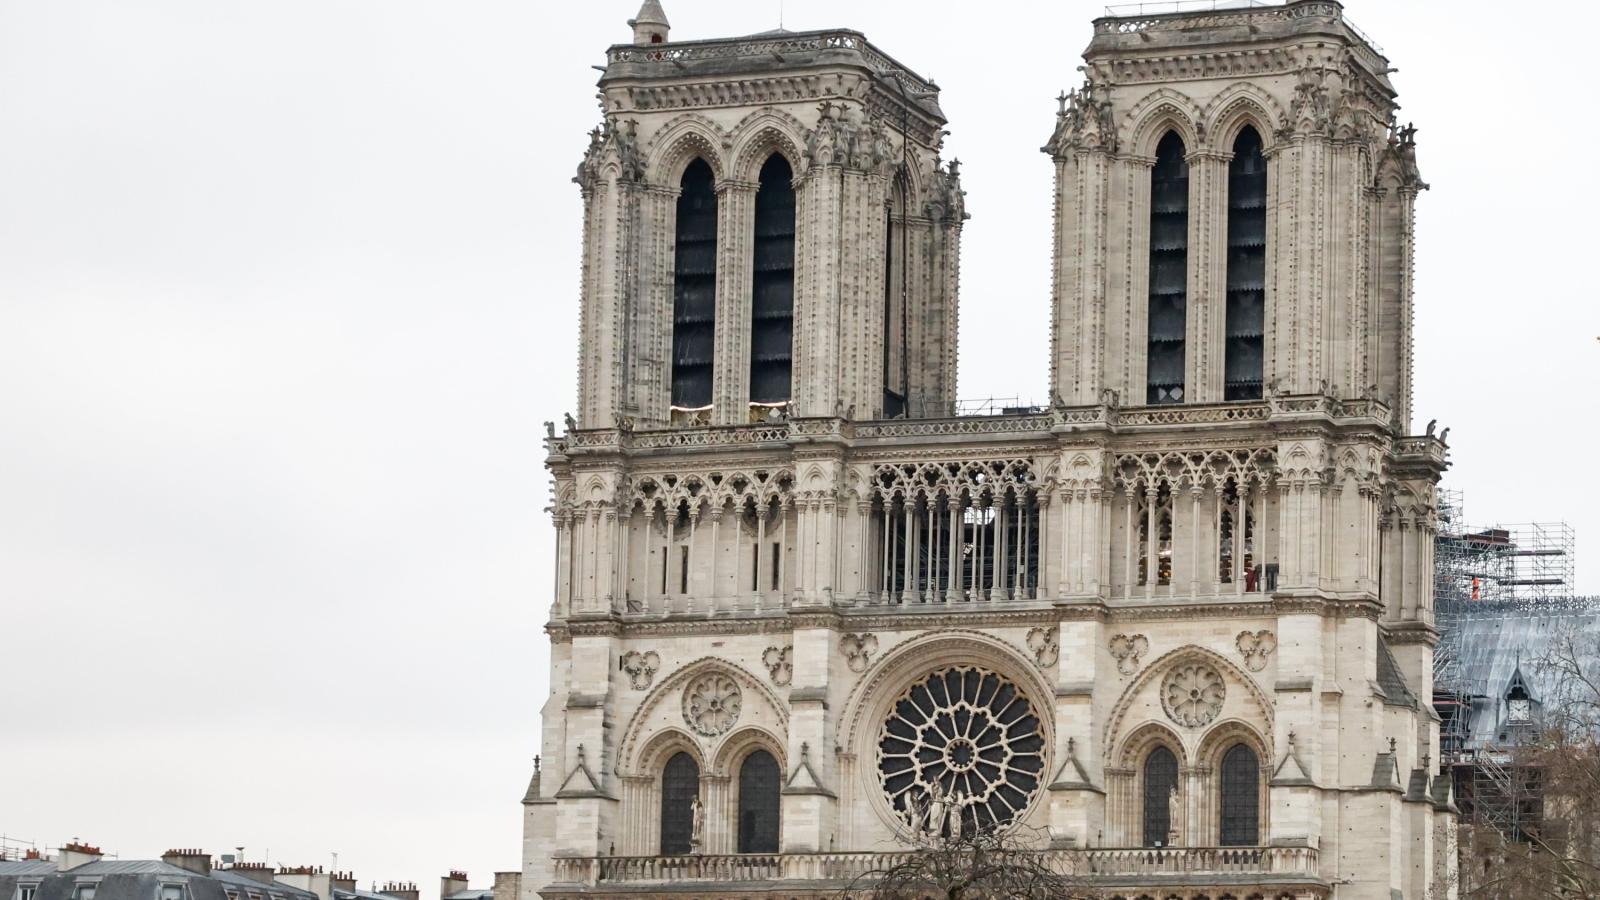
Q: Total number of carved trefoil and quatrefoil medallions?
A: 6